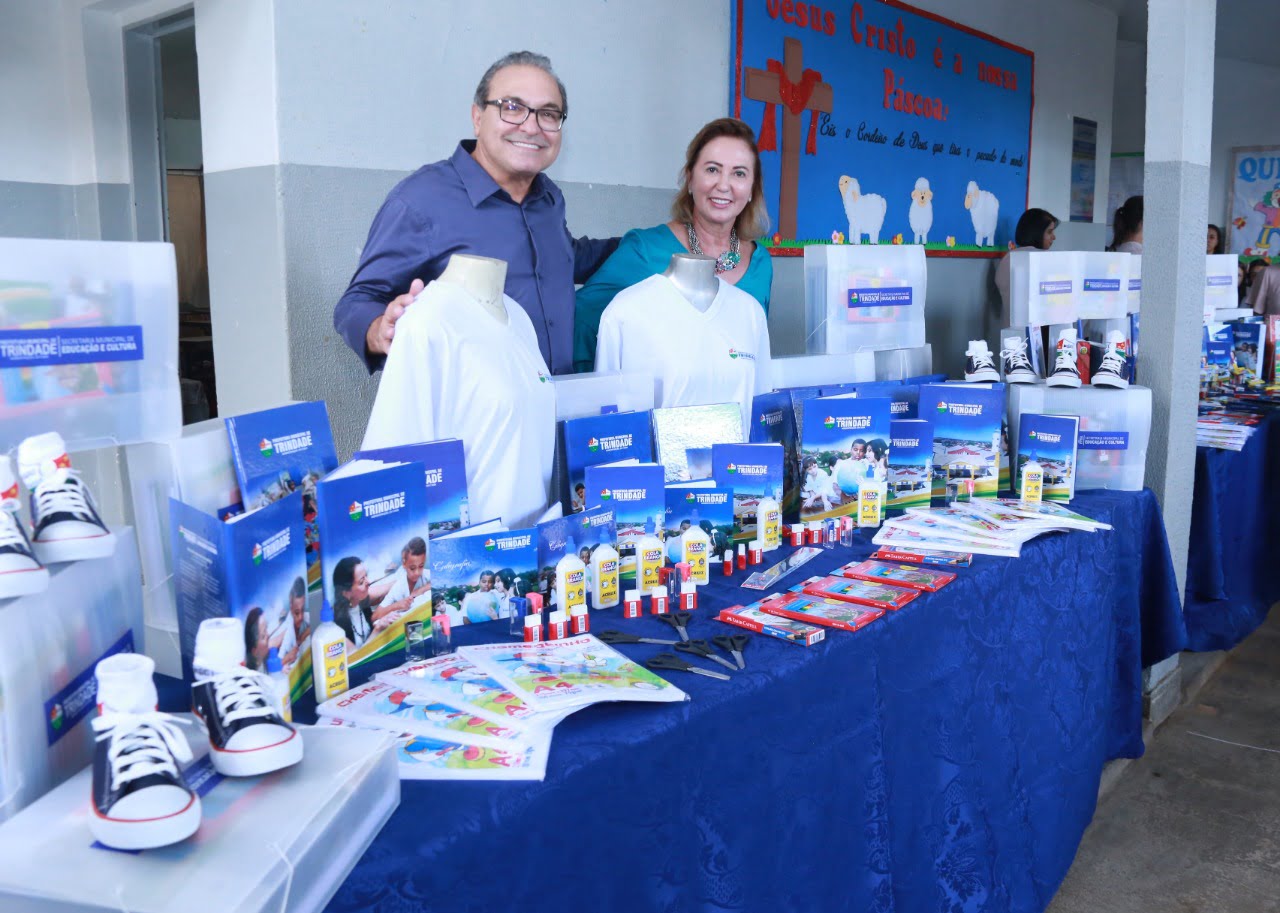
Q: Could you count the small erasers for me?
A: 12